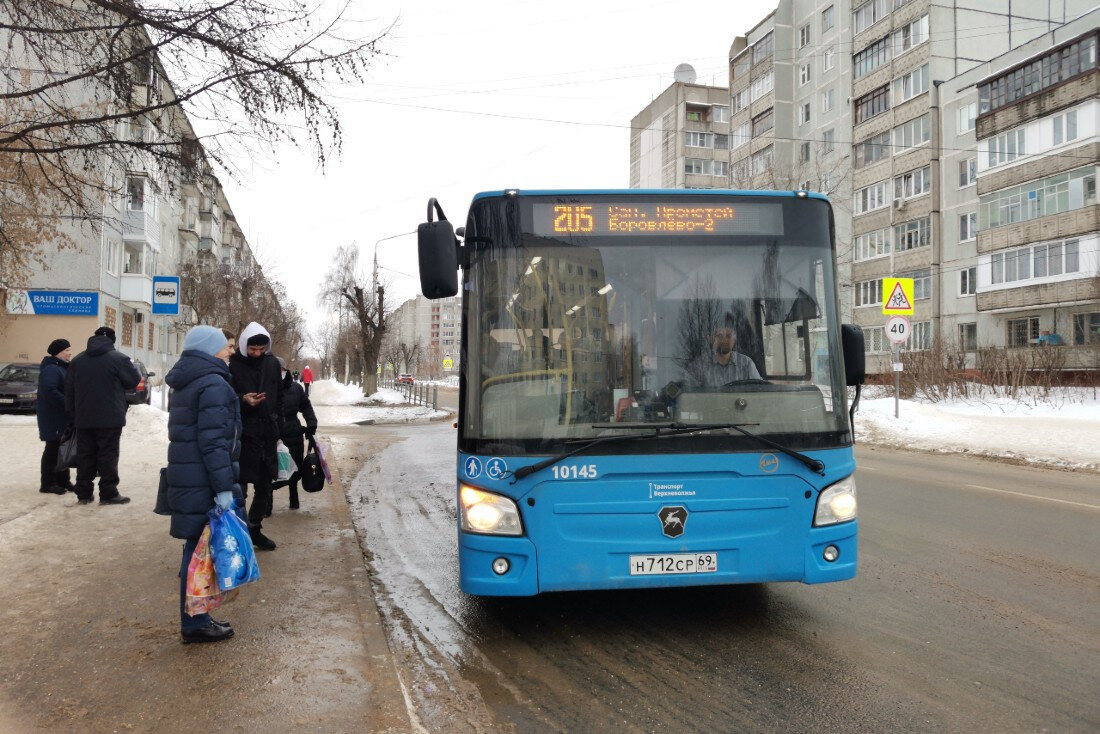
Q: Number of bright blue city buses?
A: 1